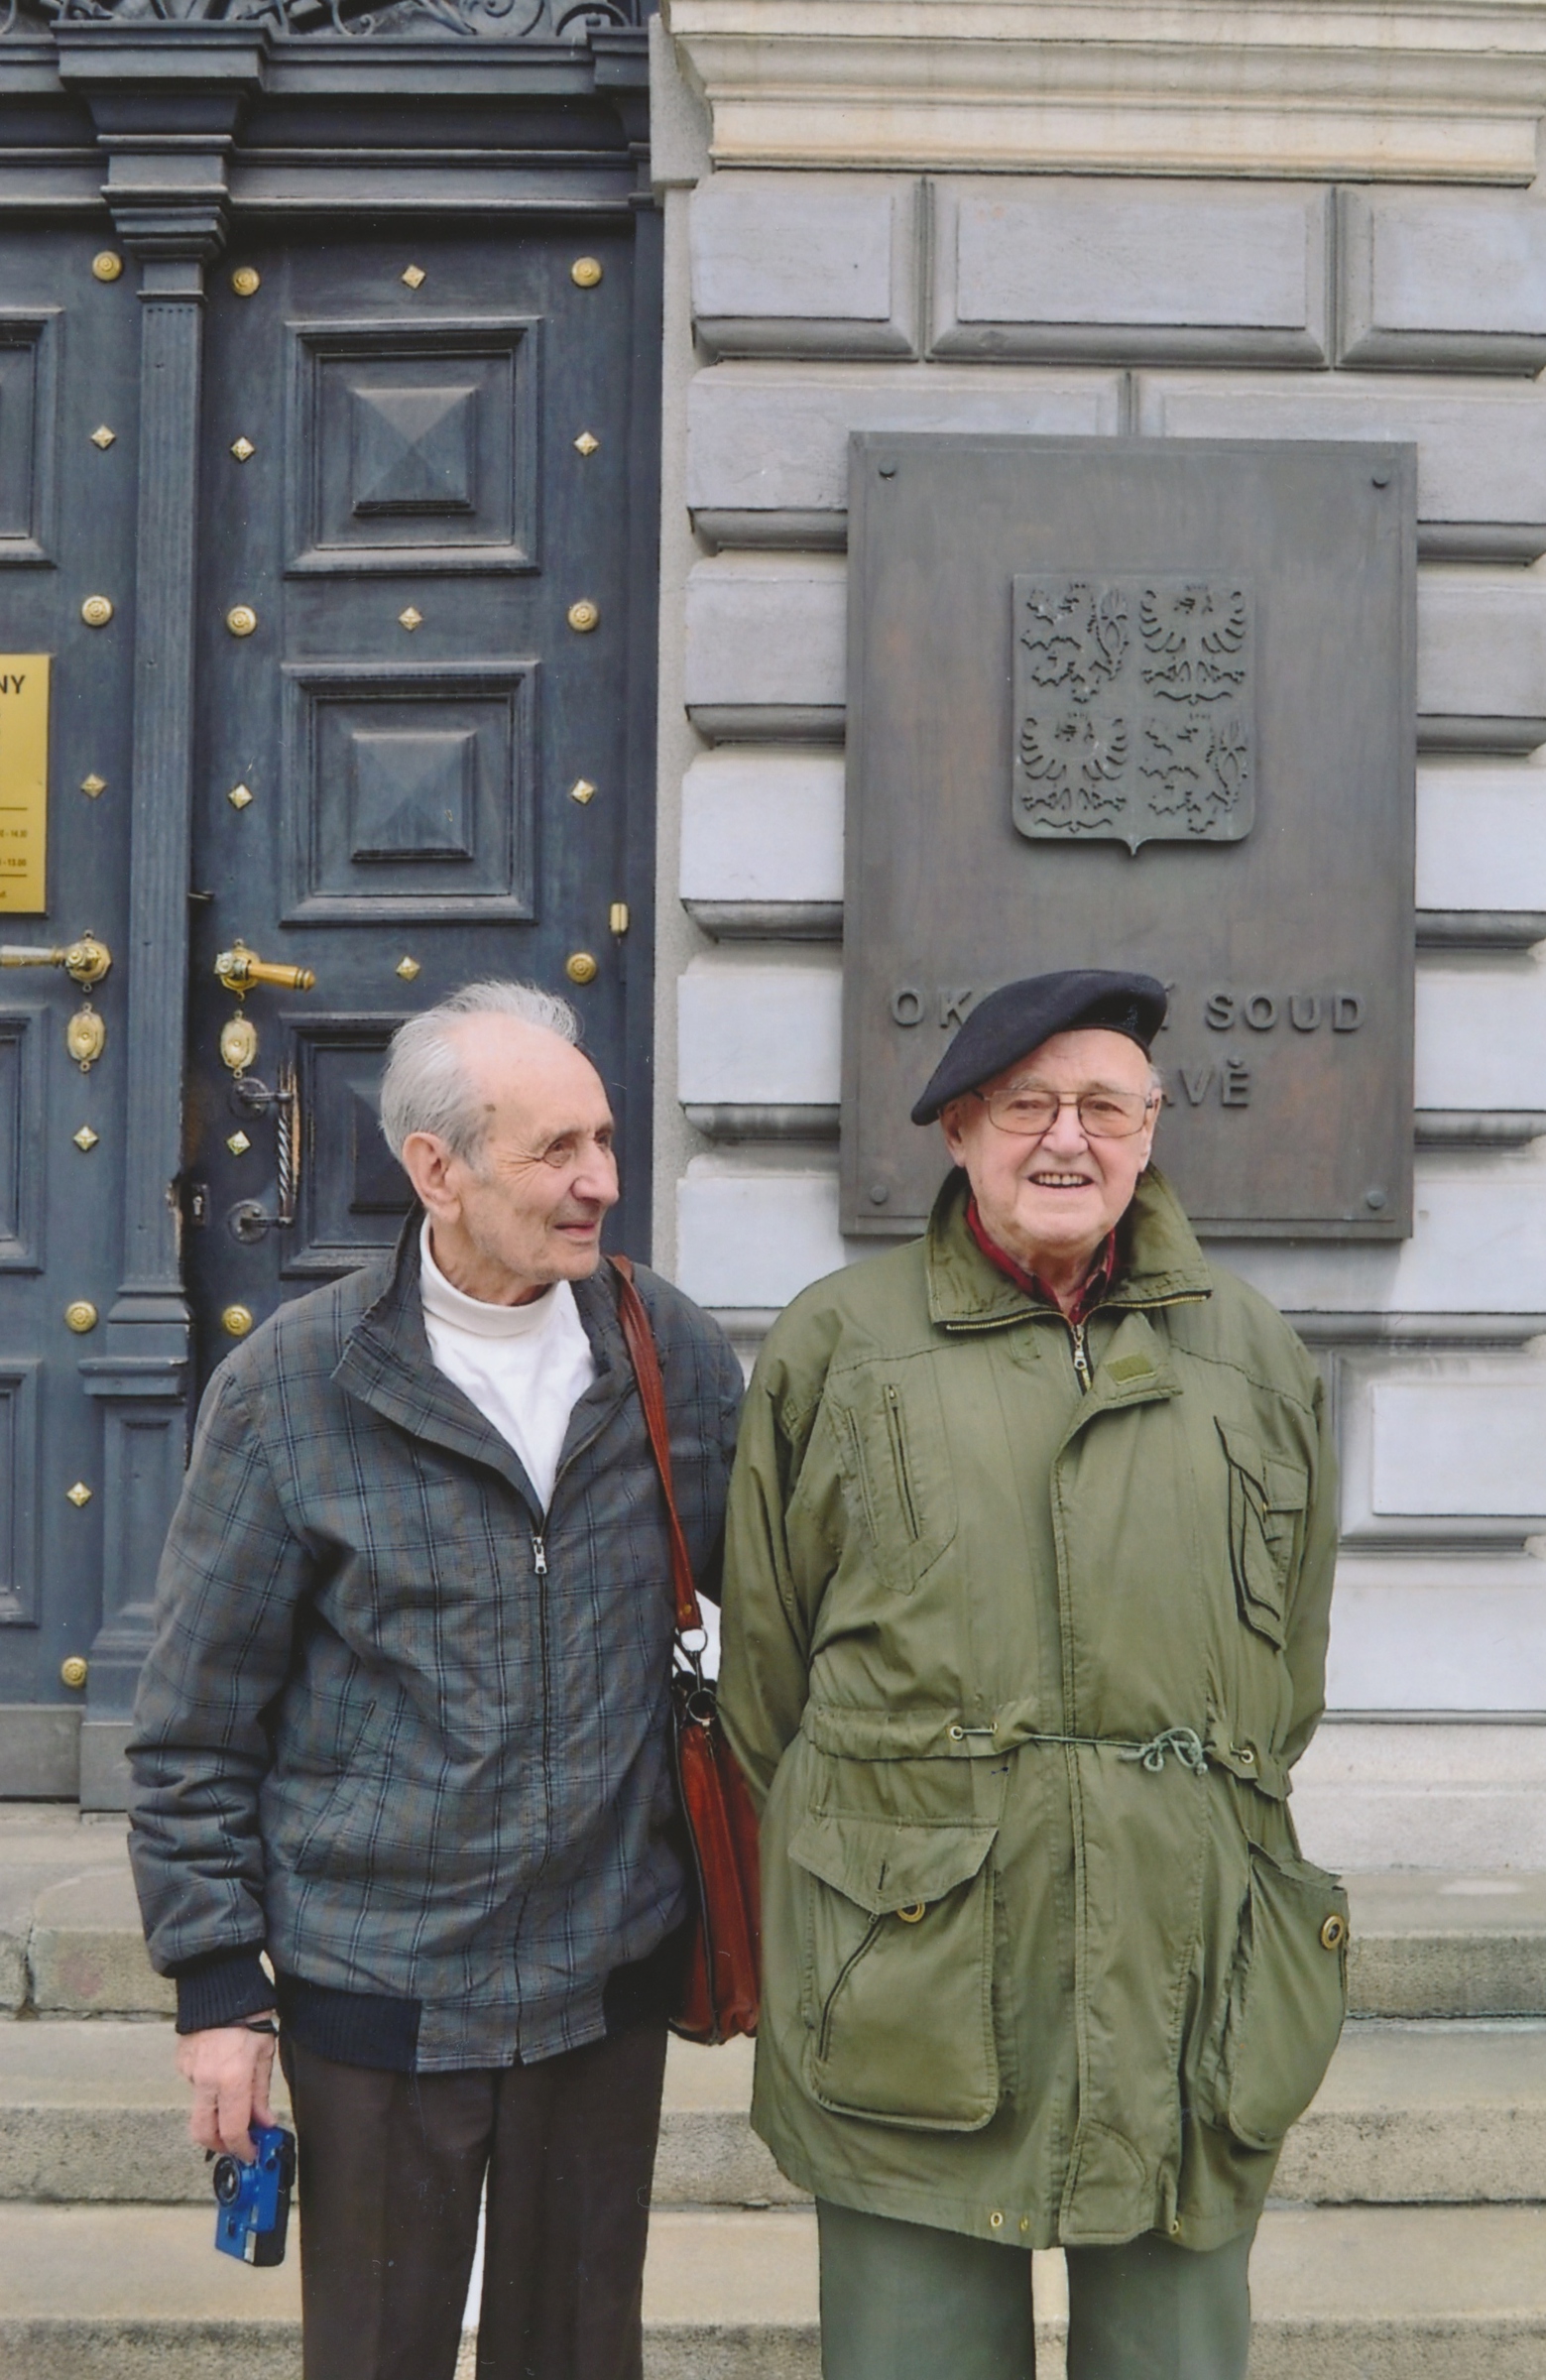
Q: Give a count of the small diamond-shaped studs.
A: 12